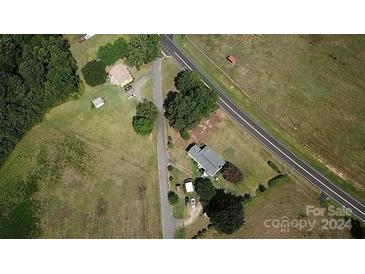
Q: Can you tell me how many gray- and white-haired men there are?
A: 0